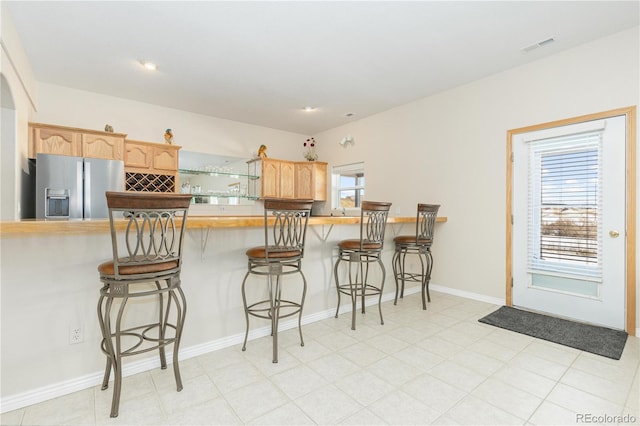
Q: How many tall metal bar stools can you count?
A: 4